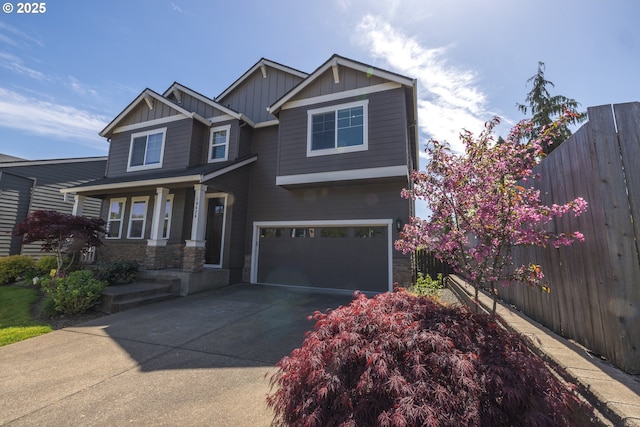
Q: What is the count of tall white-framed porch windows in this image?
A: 3